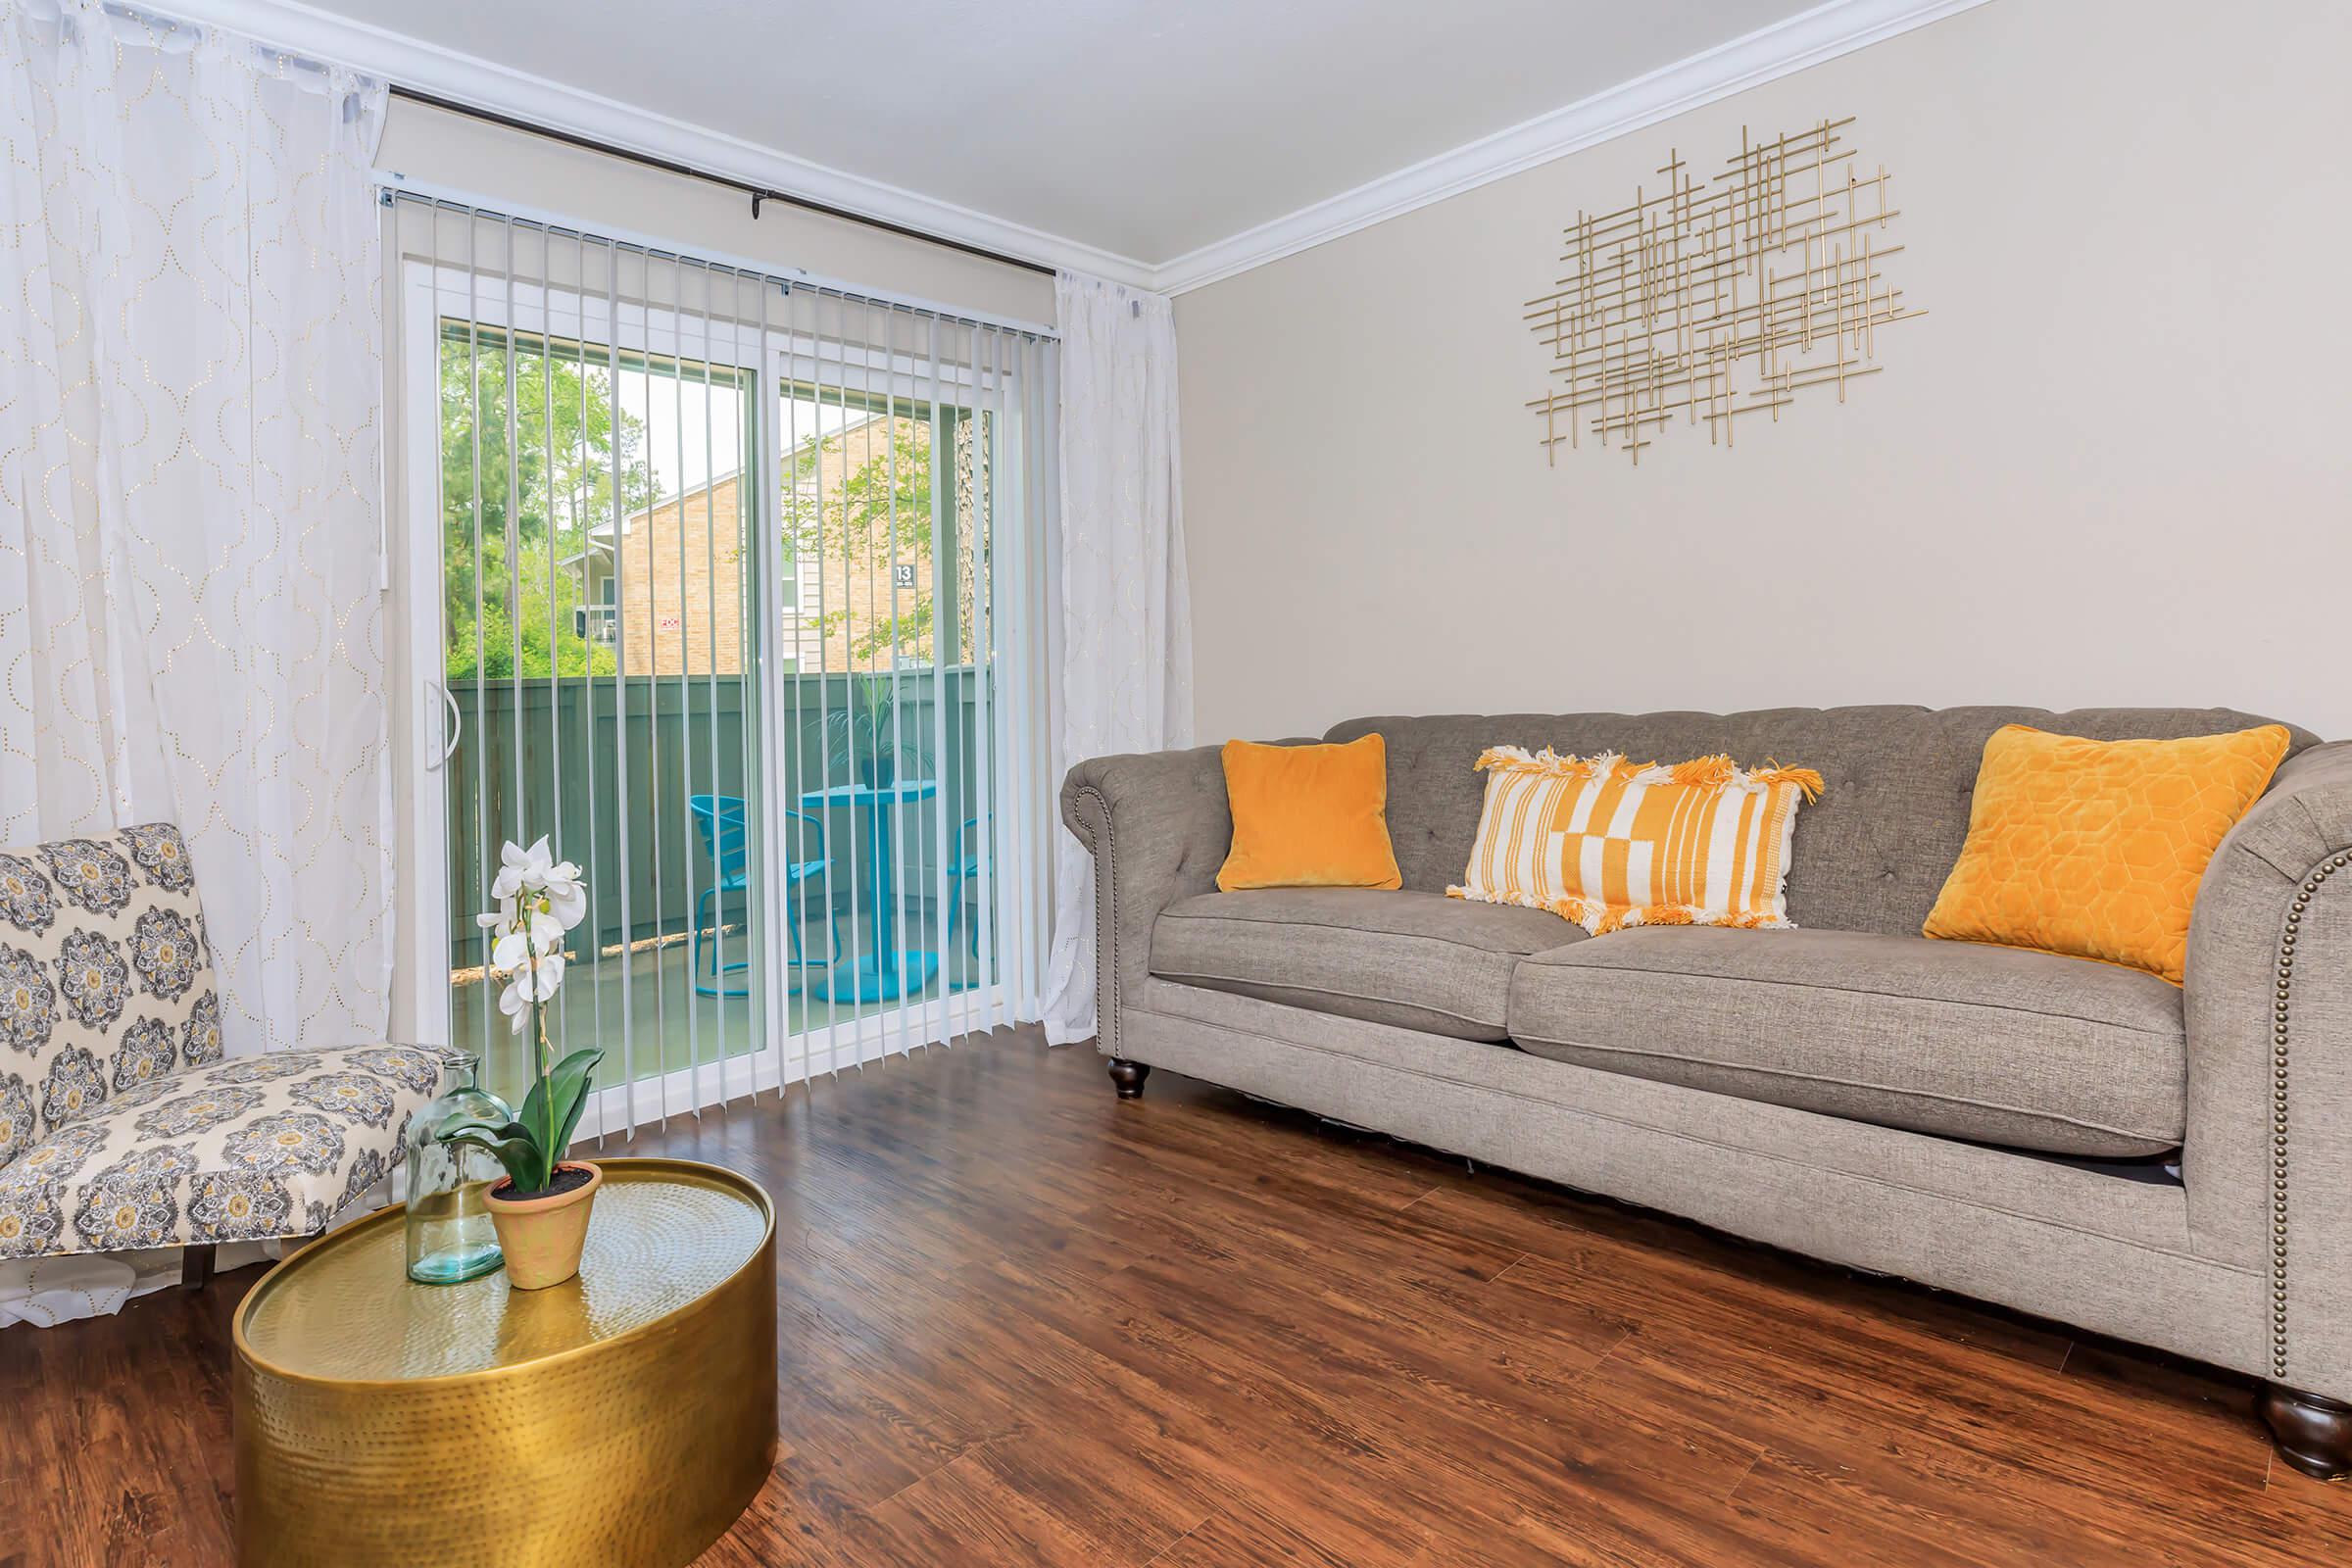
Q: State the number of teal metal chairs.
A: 2